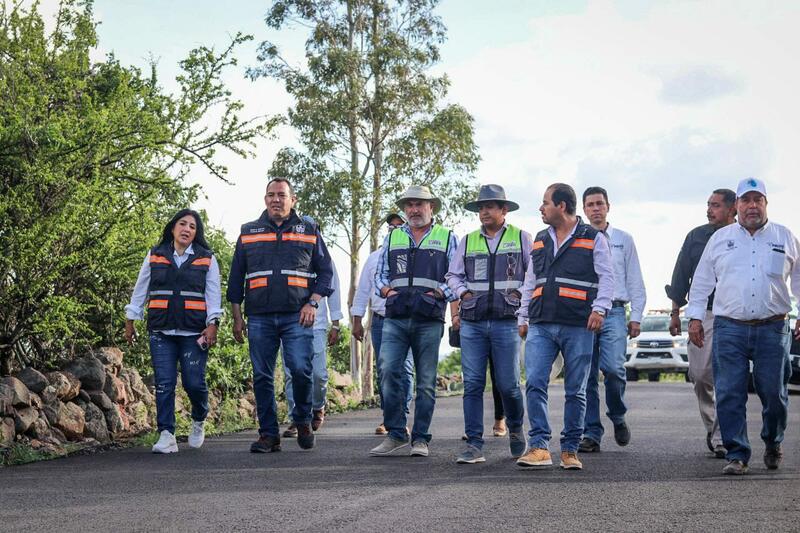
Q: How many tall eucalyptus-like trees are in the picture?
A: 2